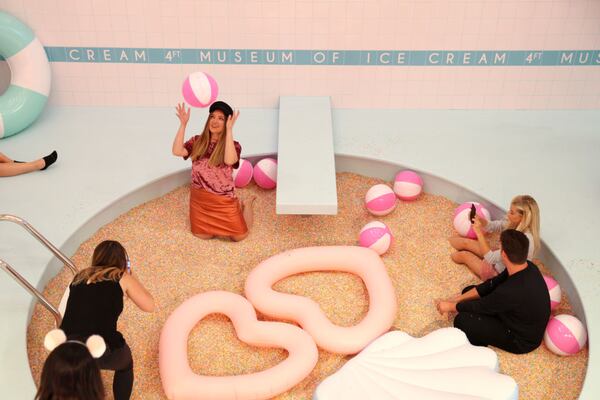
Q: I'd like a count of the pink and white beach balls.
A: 9